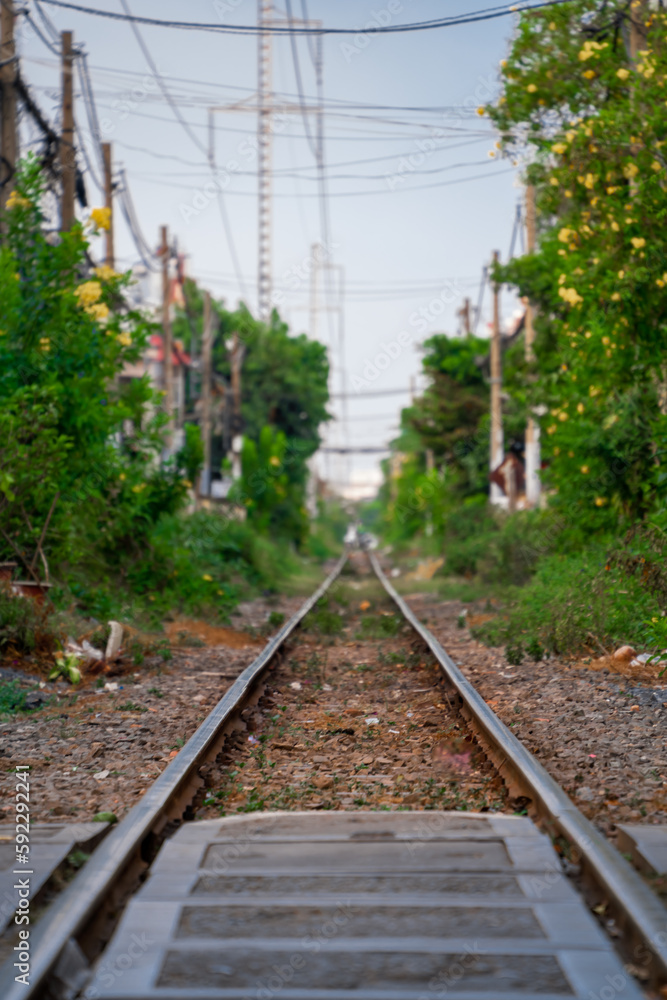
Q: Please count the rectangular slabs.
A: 5